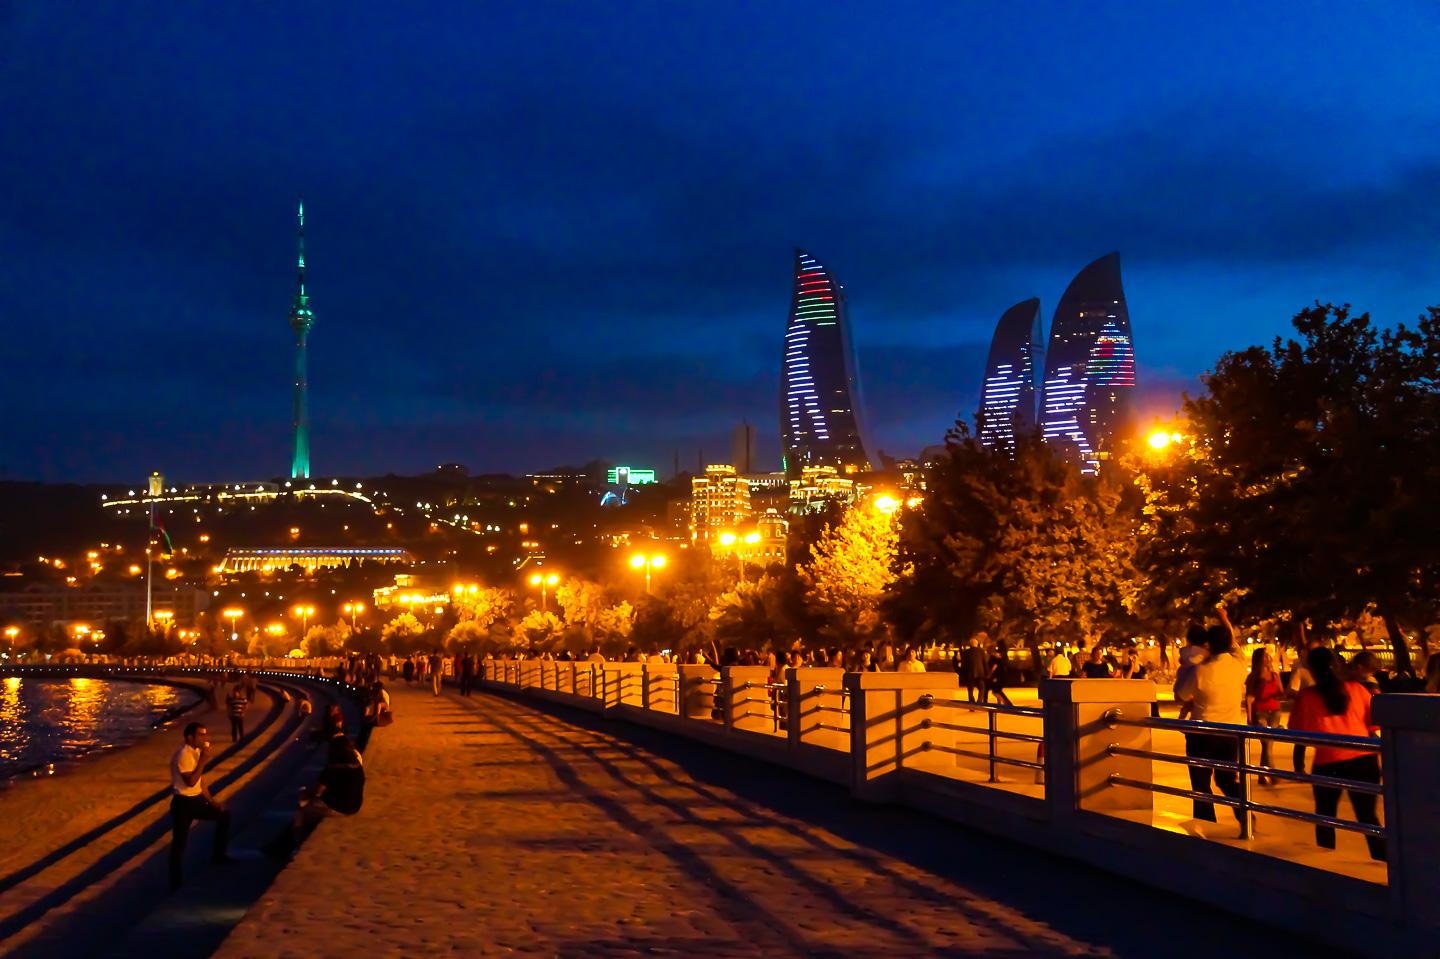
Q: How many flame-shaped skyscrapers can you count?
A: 3